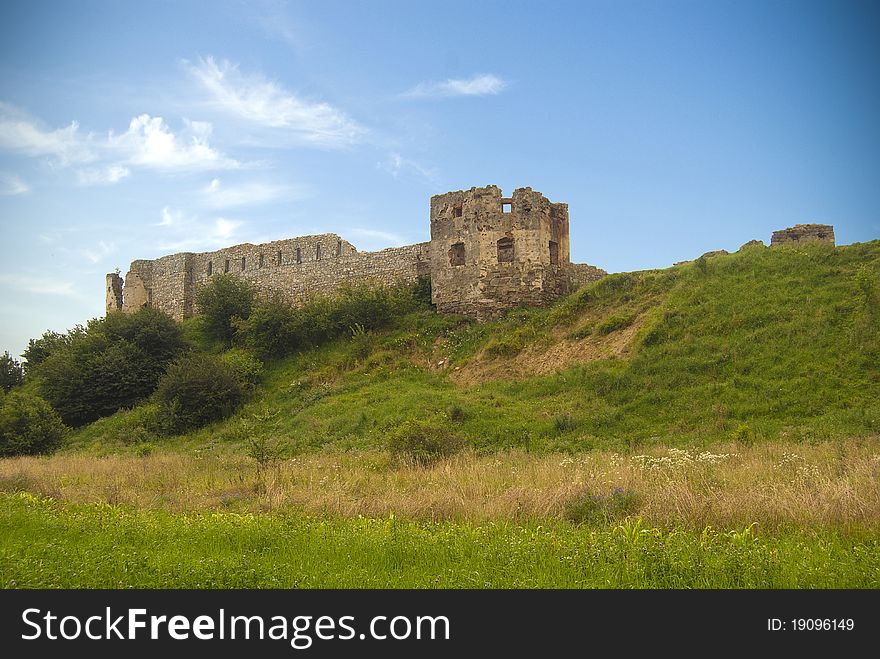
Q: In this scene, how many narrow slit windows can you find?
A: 8